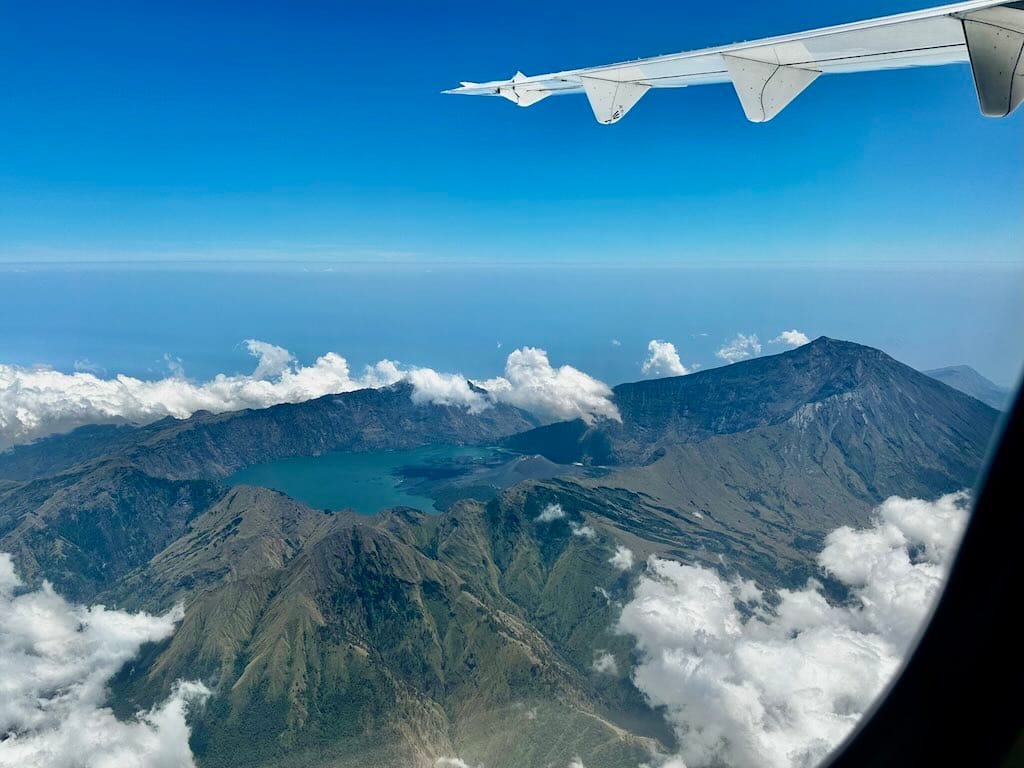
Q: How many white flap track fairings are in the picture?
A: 3